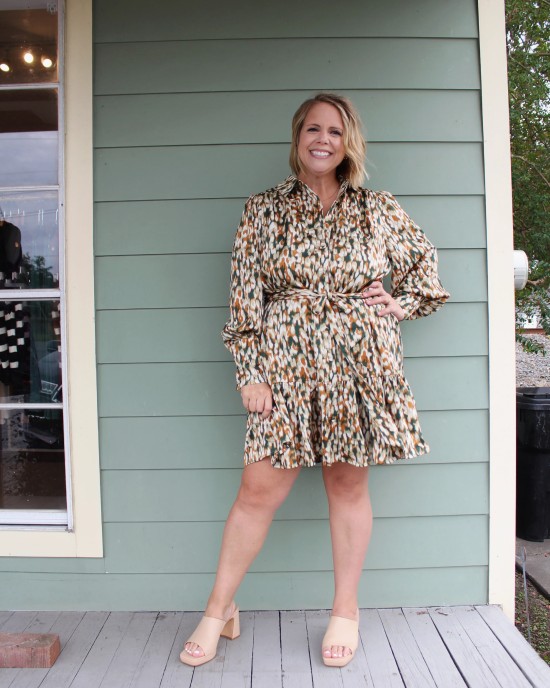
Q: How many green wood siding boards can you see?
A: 12